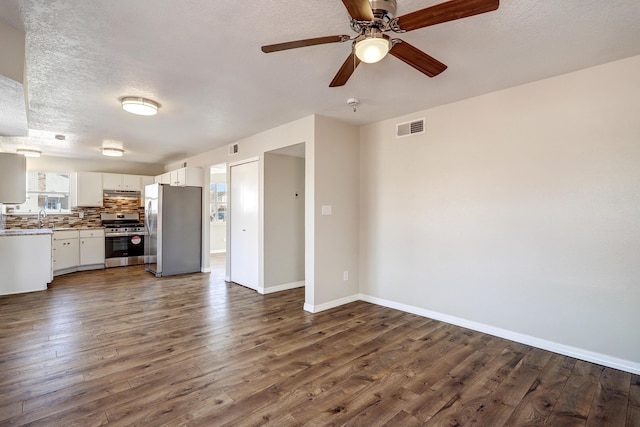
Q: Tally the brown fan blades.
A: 5